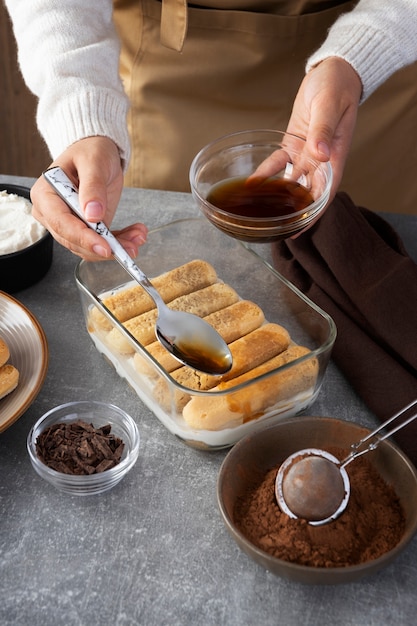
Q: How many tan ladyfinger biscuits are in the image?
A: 7